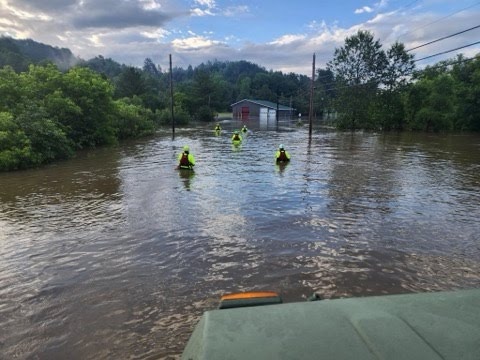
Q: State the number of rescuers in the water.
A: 5